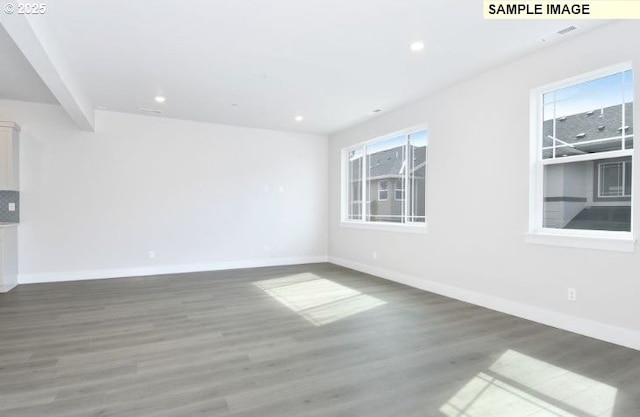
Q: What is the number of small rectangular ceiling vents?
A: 3